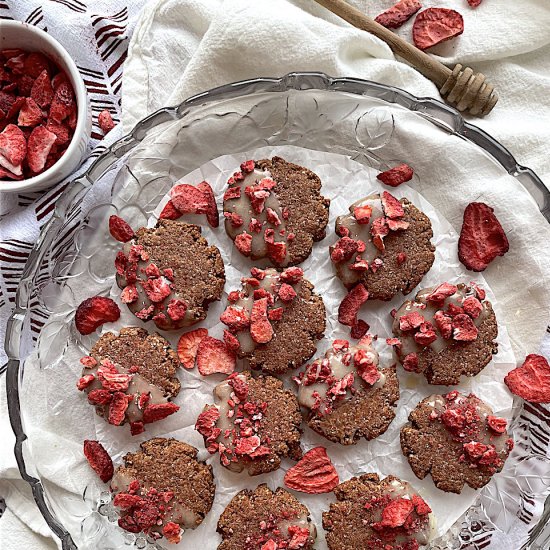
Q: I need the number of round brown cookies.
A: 12